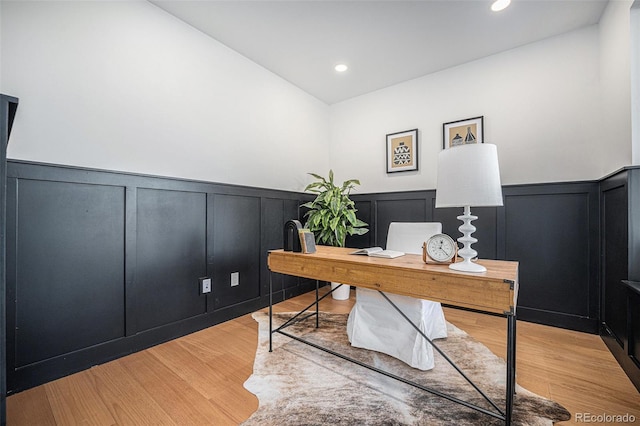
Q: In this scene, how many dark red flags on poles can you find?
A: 0